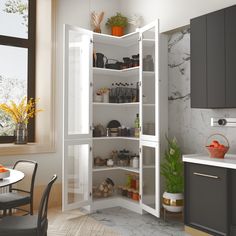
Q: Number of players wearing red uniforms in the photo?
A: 0